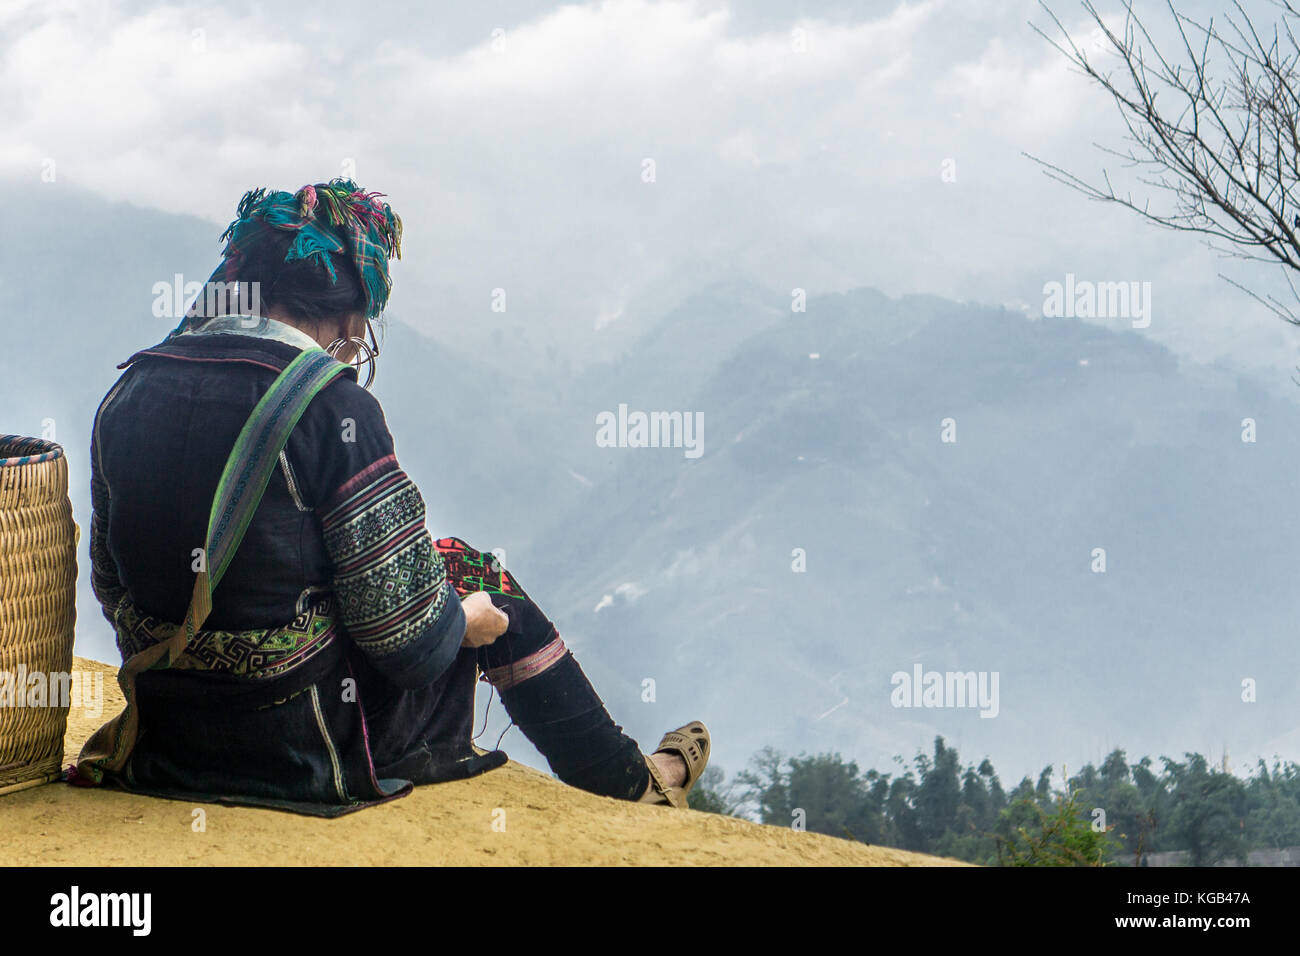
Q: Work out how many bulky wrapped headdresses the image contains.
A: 1